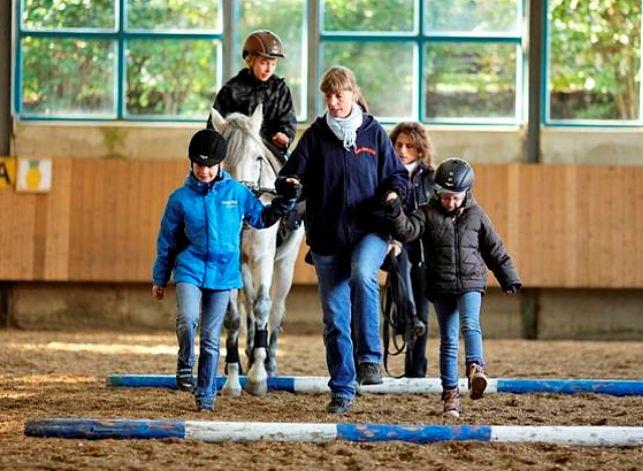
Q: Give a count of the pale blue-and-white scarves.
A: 1